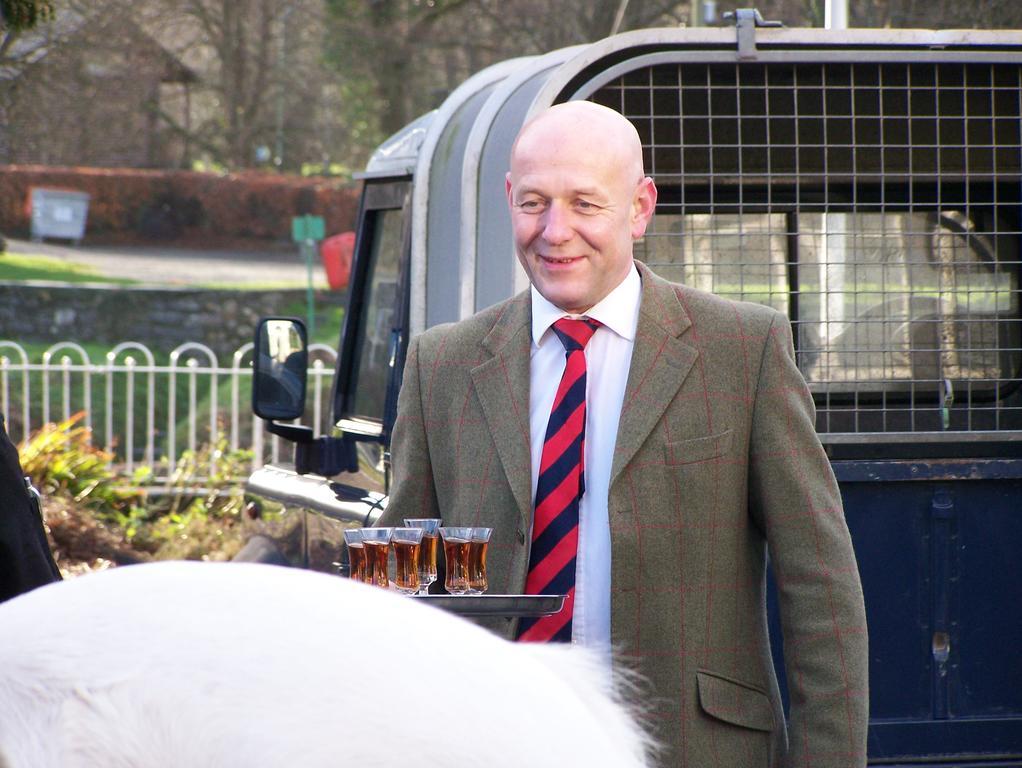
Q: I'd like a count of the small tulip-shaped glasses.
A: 6